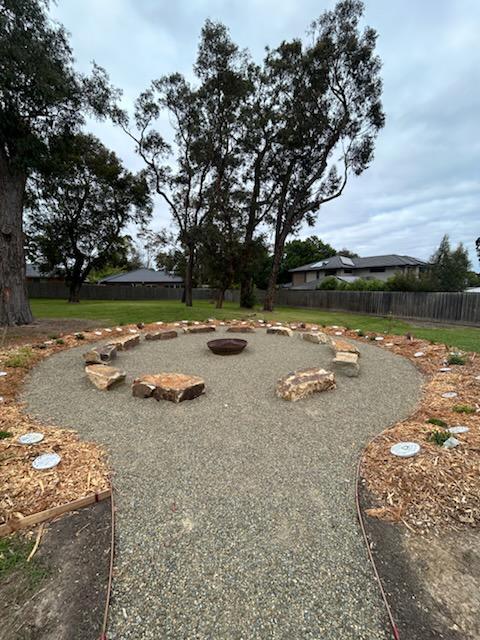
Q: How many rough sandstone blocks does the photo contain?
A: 12